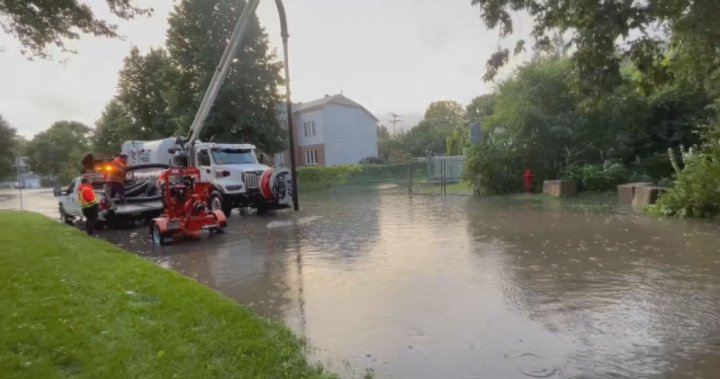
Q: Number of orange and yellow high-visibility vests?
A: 2